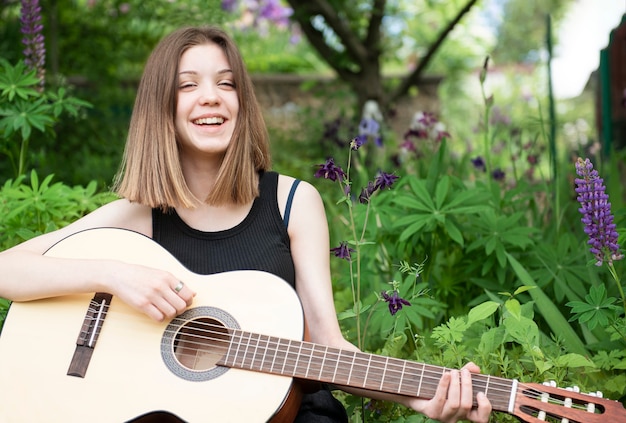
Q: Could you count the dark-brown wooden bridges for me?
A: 1